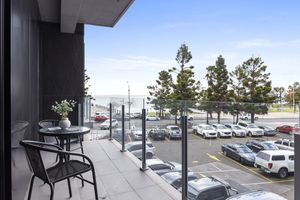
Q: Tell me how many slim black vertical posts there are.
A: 4